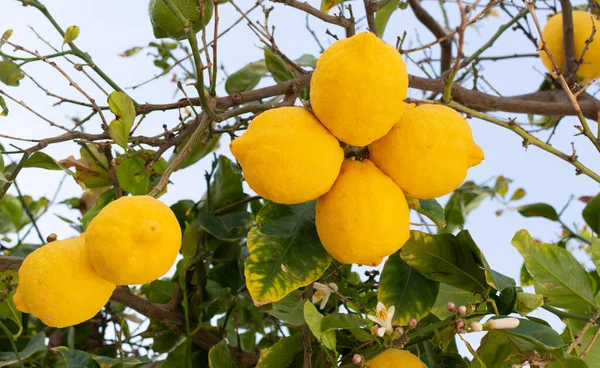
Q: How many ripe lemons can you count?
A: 8